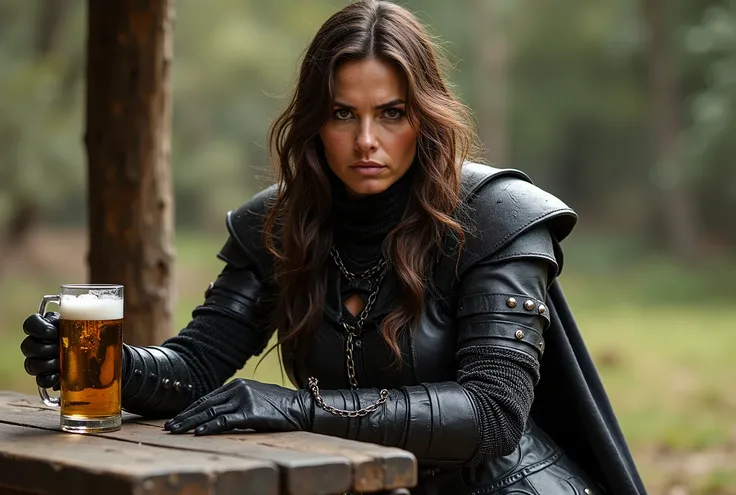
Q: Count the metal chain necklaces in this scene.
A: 2